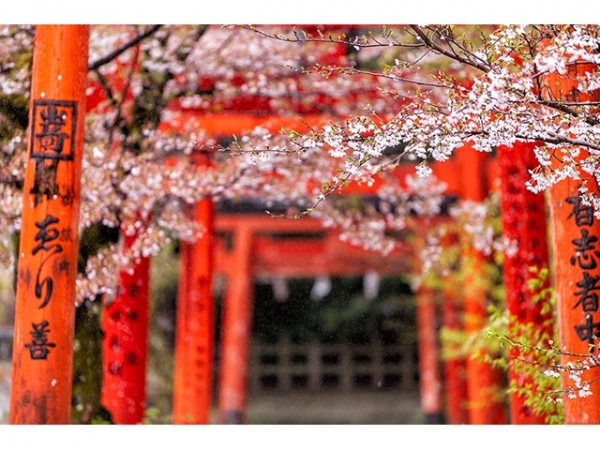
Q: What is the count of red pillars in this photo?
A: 9